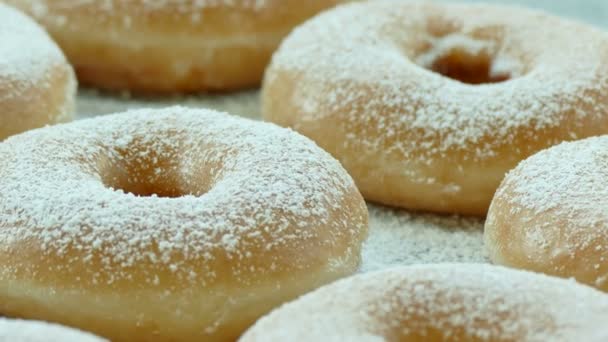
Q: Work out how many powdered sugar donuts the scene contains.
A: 7